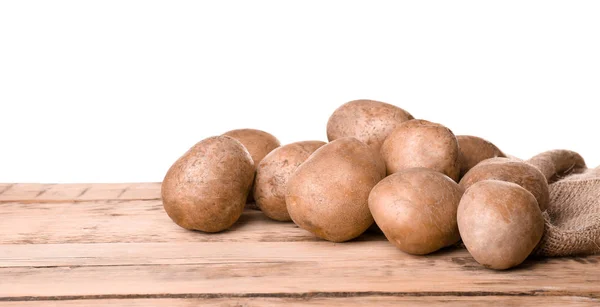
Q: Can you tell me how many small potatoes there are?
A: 10